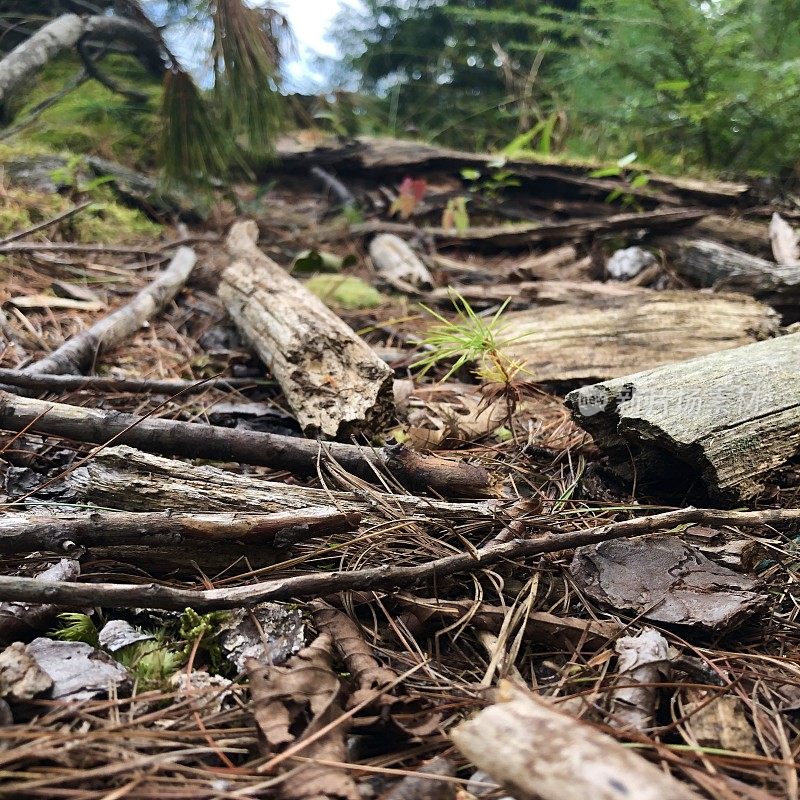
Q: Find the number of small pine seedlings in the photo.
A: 1